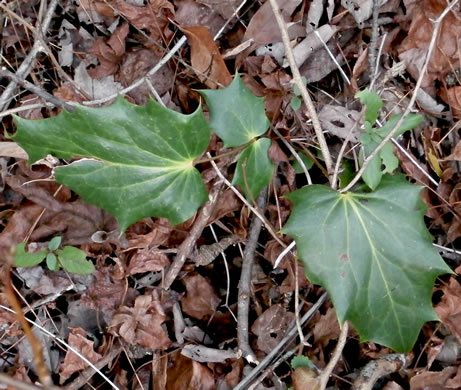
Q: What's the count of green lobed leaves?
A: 4